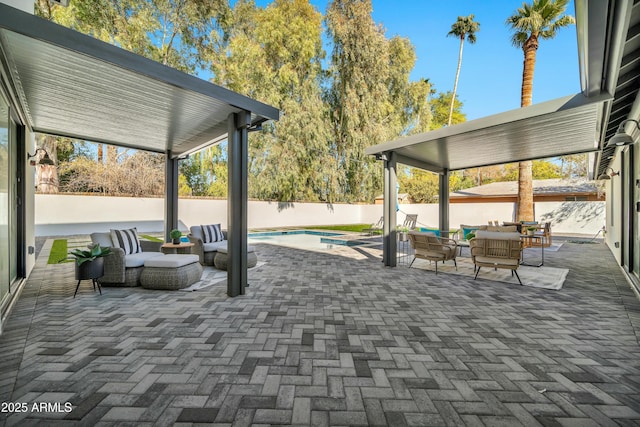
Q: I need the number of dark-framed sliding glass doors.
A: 2